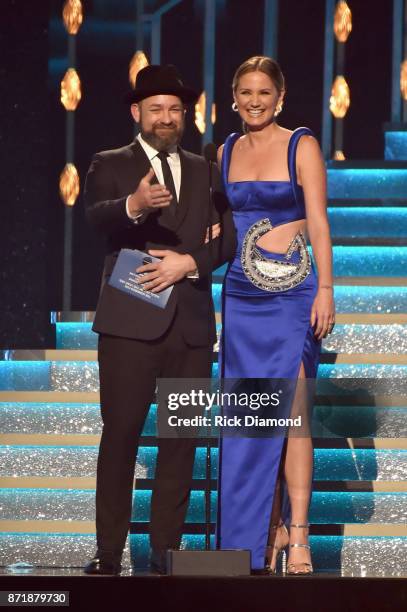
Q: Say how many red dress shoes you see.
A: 0